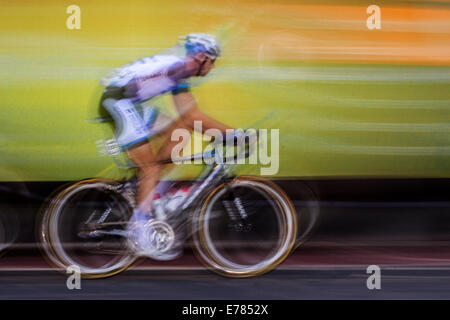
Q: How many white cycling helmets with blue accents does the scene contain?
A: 1